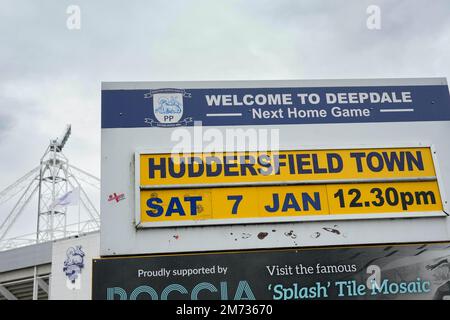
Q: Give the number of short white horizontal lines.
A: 2